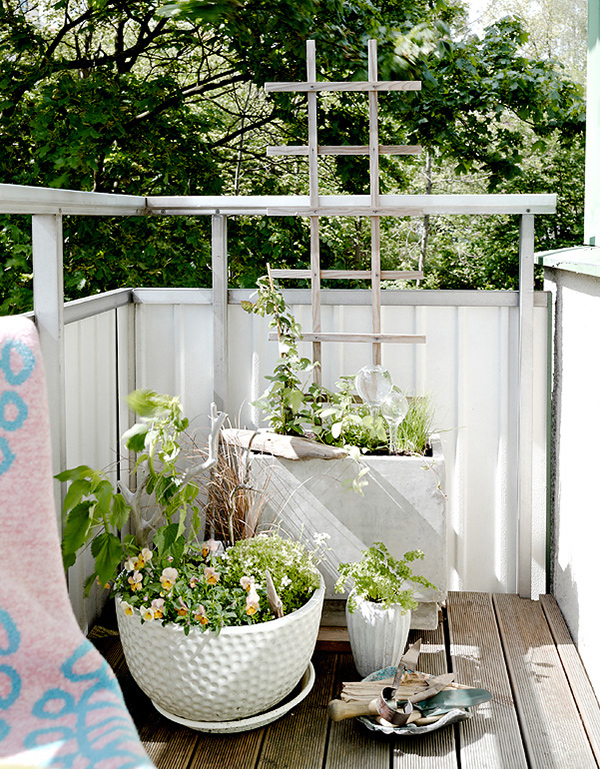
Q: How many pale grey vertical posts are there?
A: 3